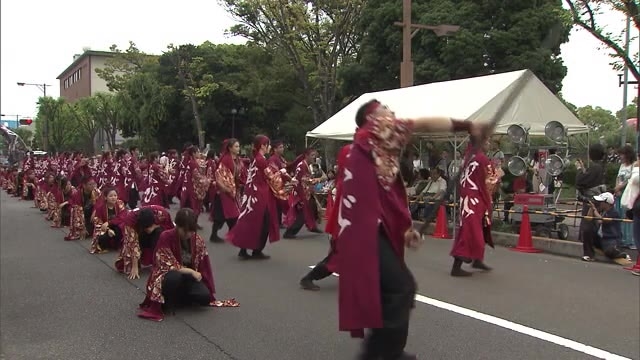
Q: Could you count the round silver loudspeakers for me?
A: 4